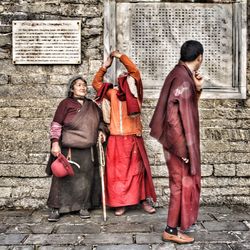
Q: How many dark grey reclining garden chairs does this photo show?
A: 0